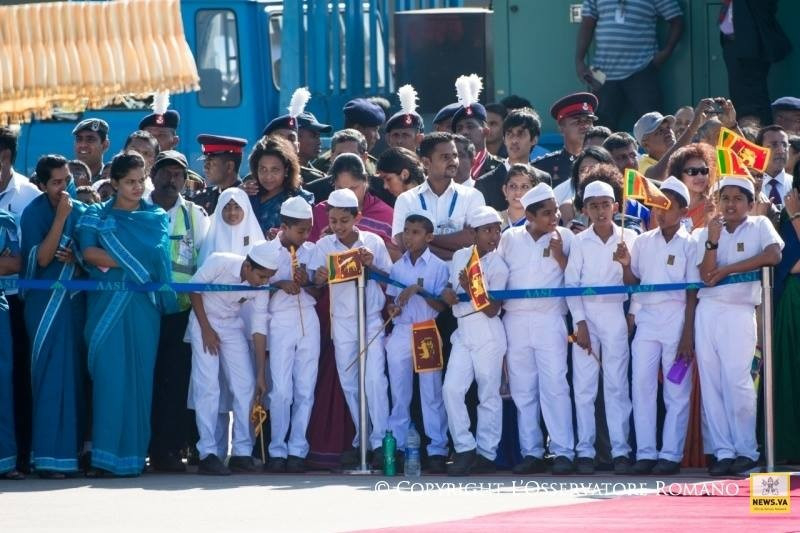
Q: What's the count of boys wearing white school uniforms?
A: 9